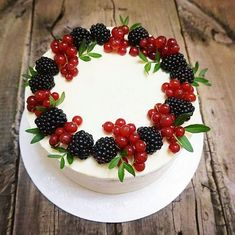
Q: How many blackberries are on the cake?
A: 12